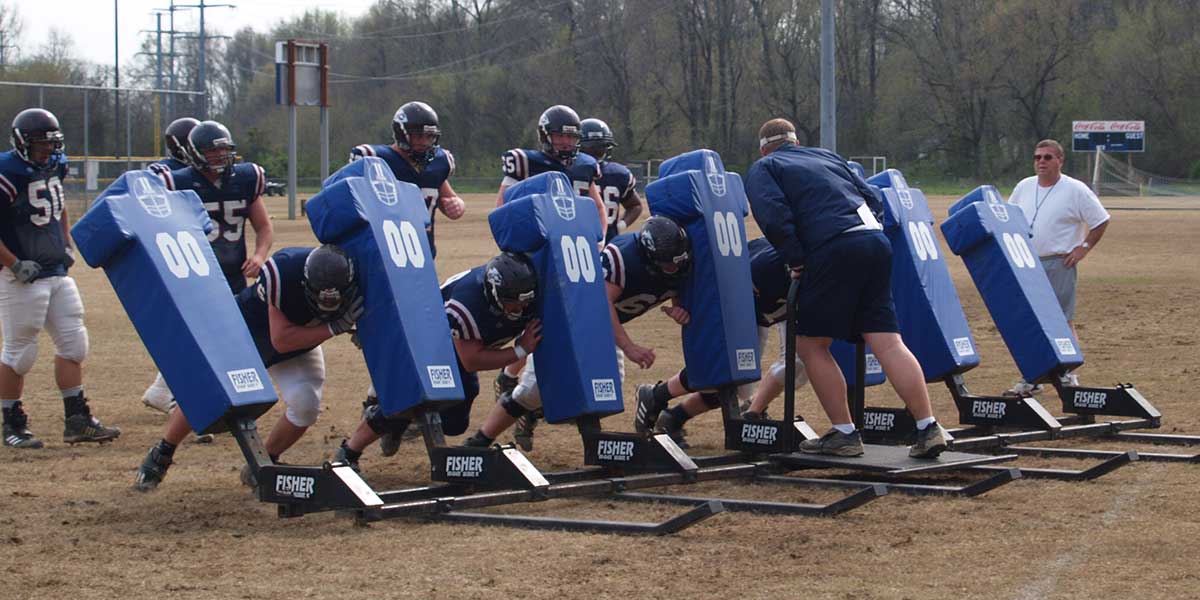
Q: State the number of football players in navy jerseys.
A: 10